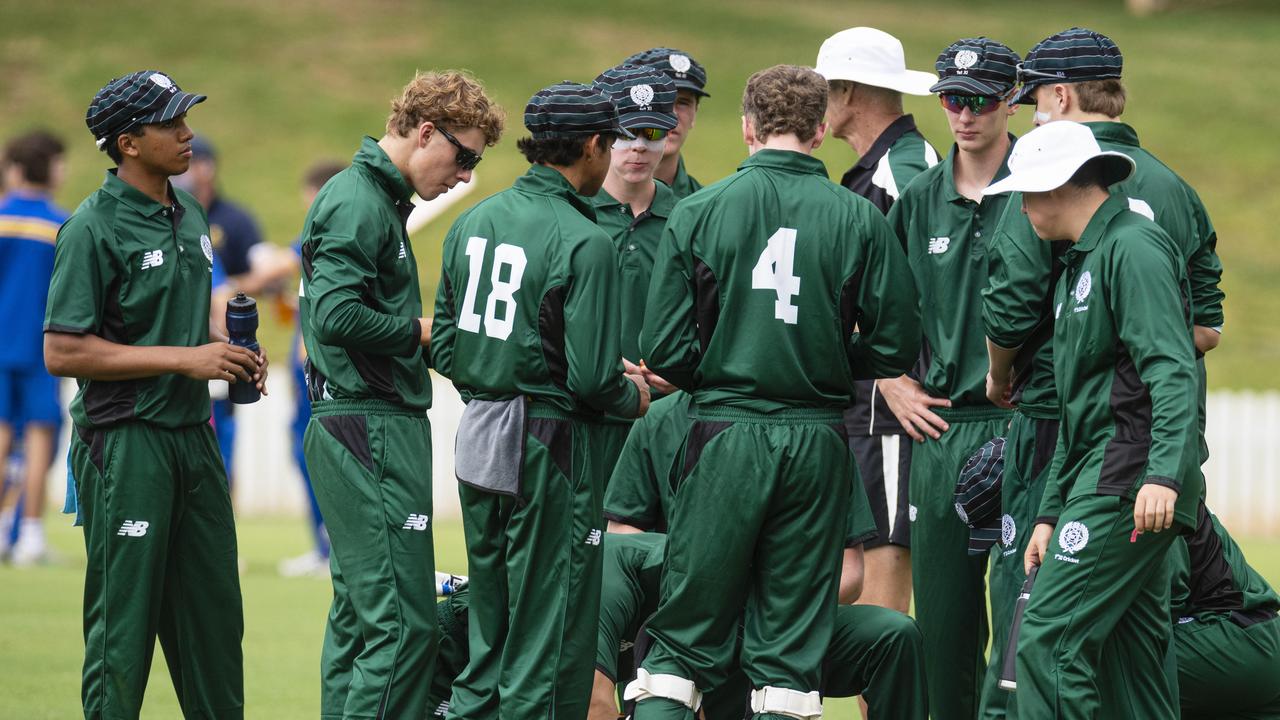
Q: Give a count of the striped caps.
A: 7